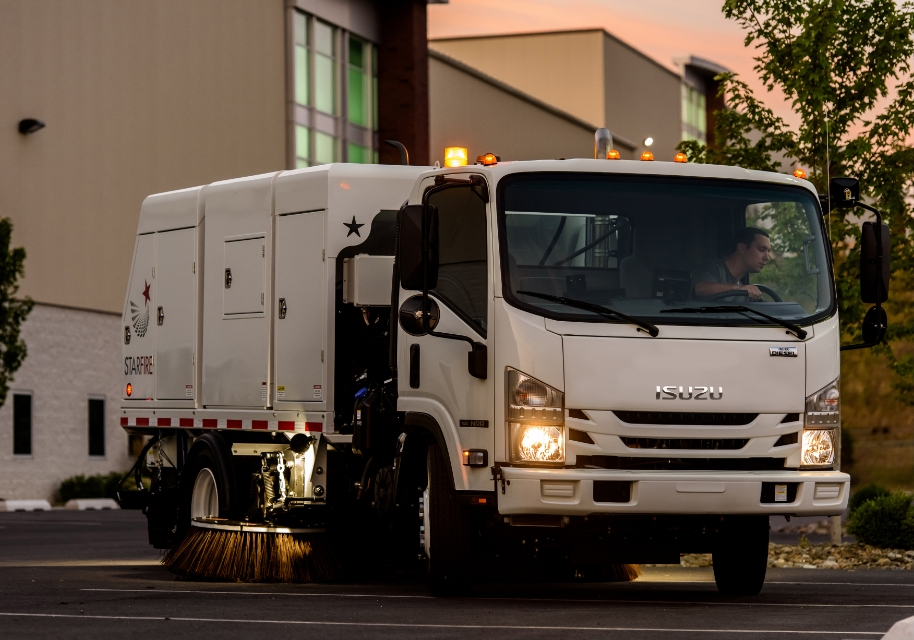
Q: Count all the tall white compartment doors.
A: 3